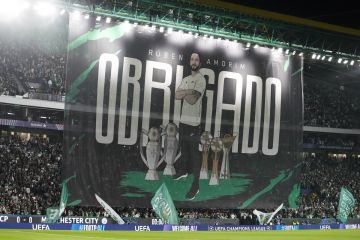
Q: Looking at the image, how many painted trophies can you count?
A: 5